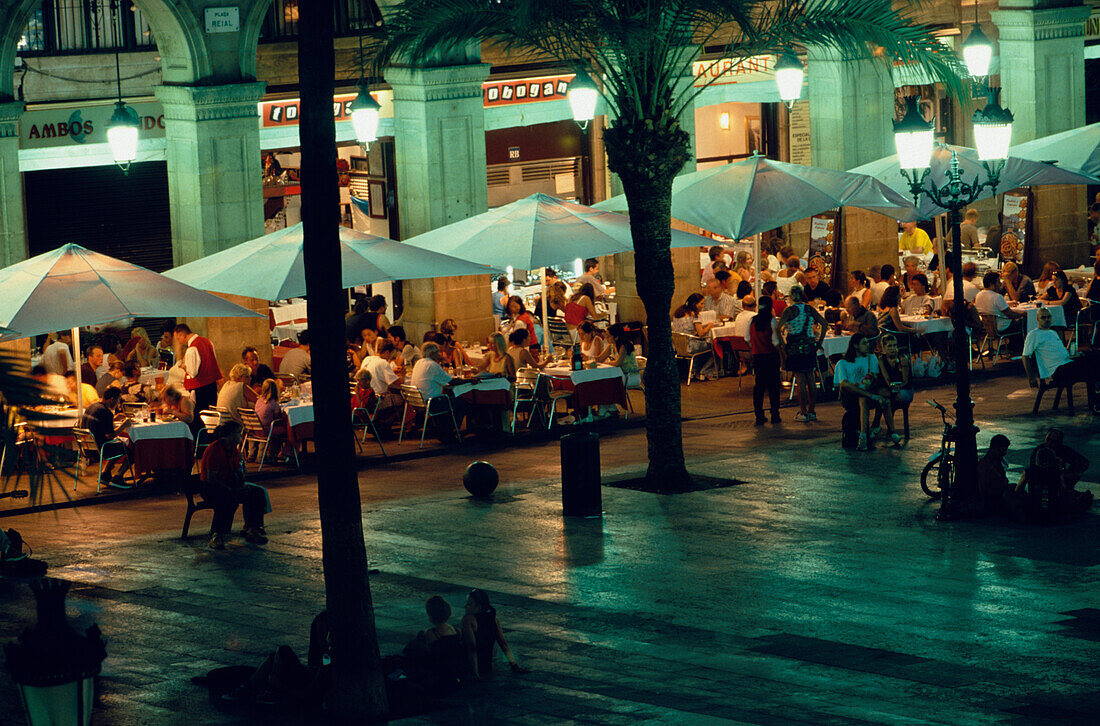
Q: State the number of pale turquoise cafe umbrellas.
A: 6